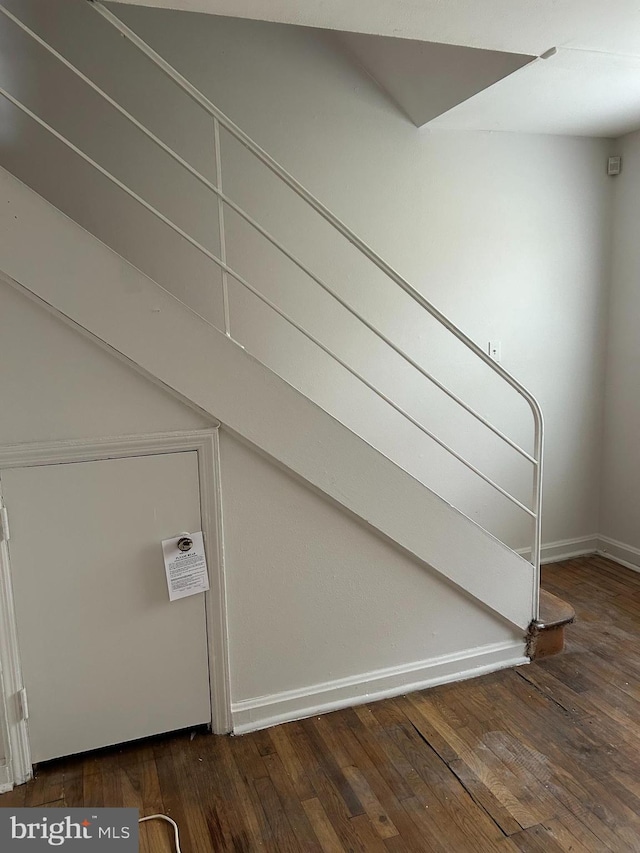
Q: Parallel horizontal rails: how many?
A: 3